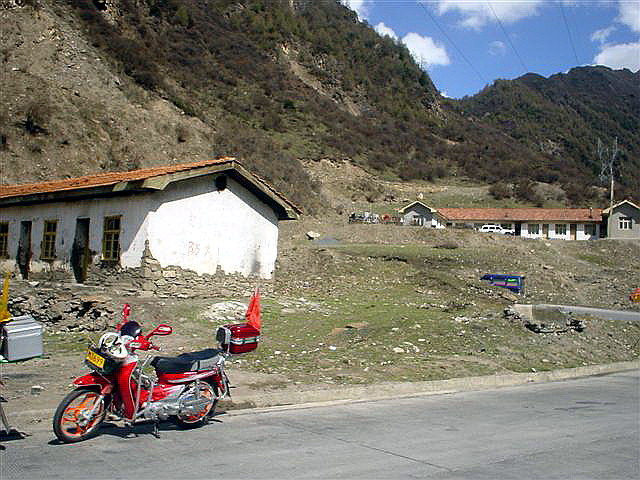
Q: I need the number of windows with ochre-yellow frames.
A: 3